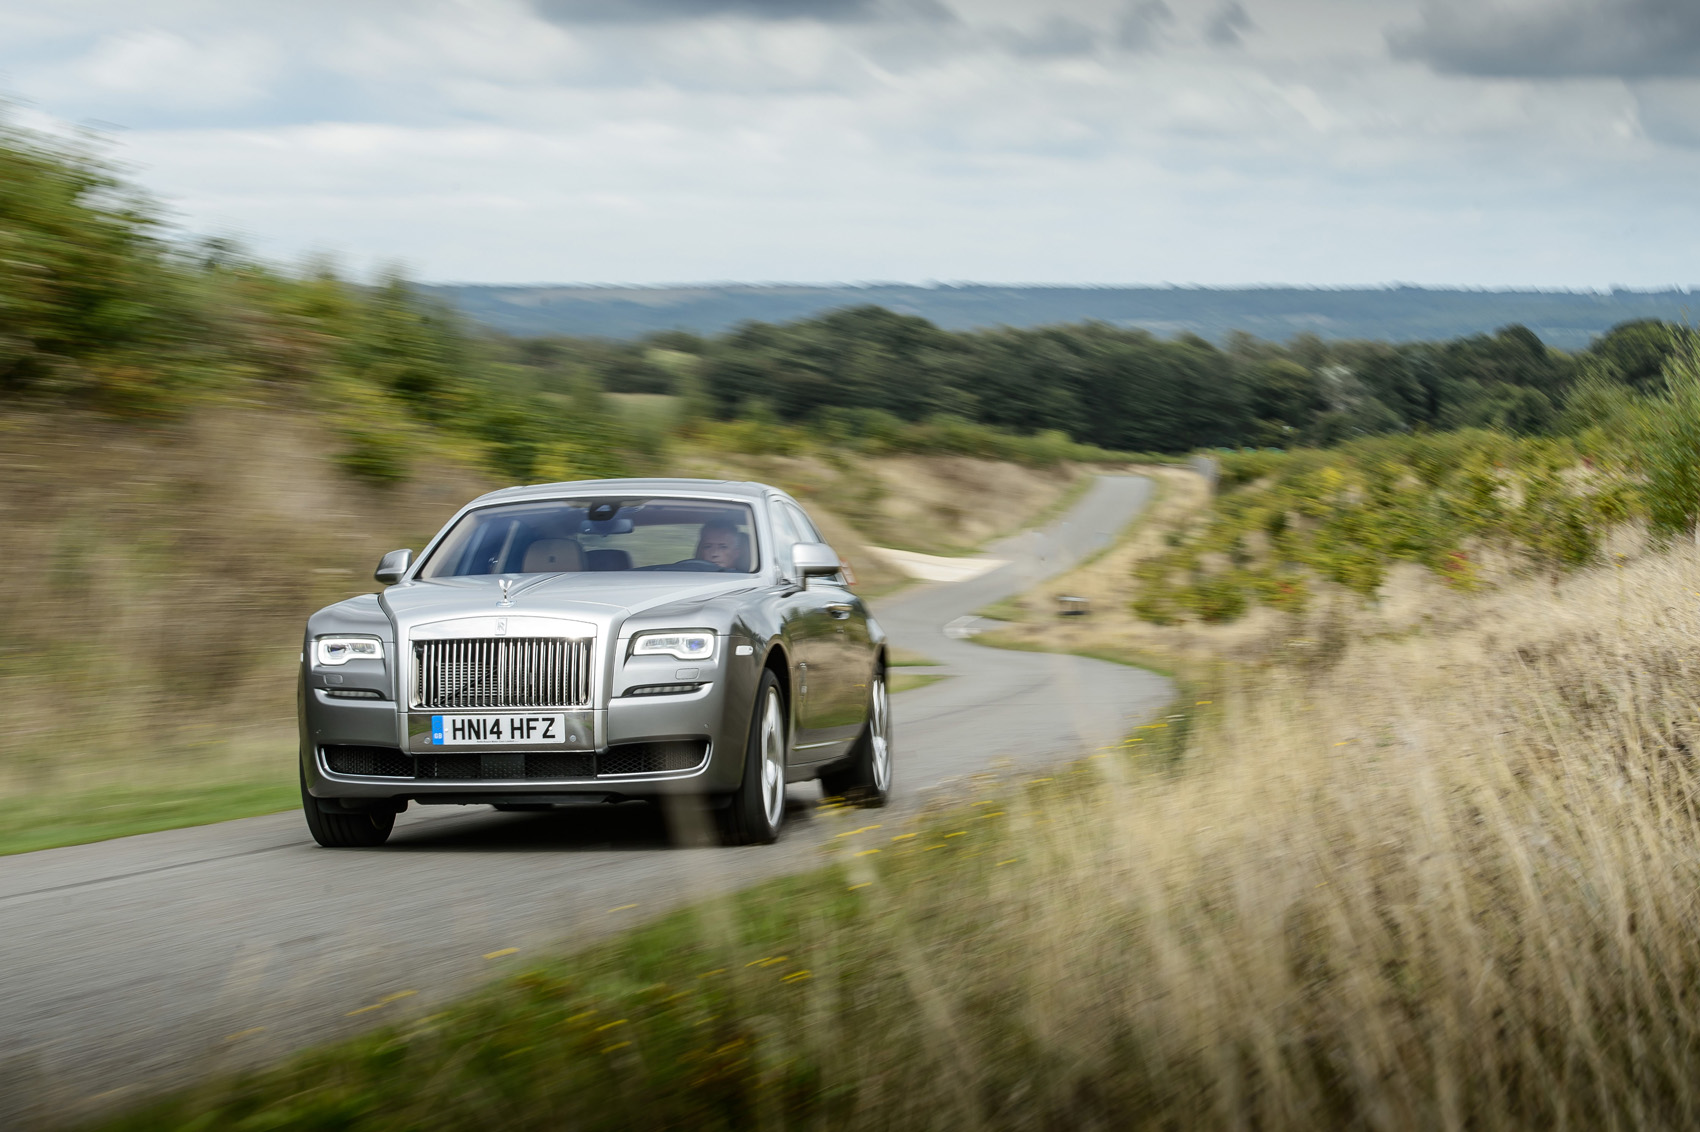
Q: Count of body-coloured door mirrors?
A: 2